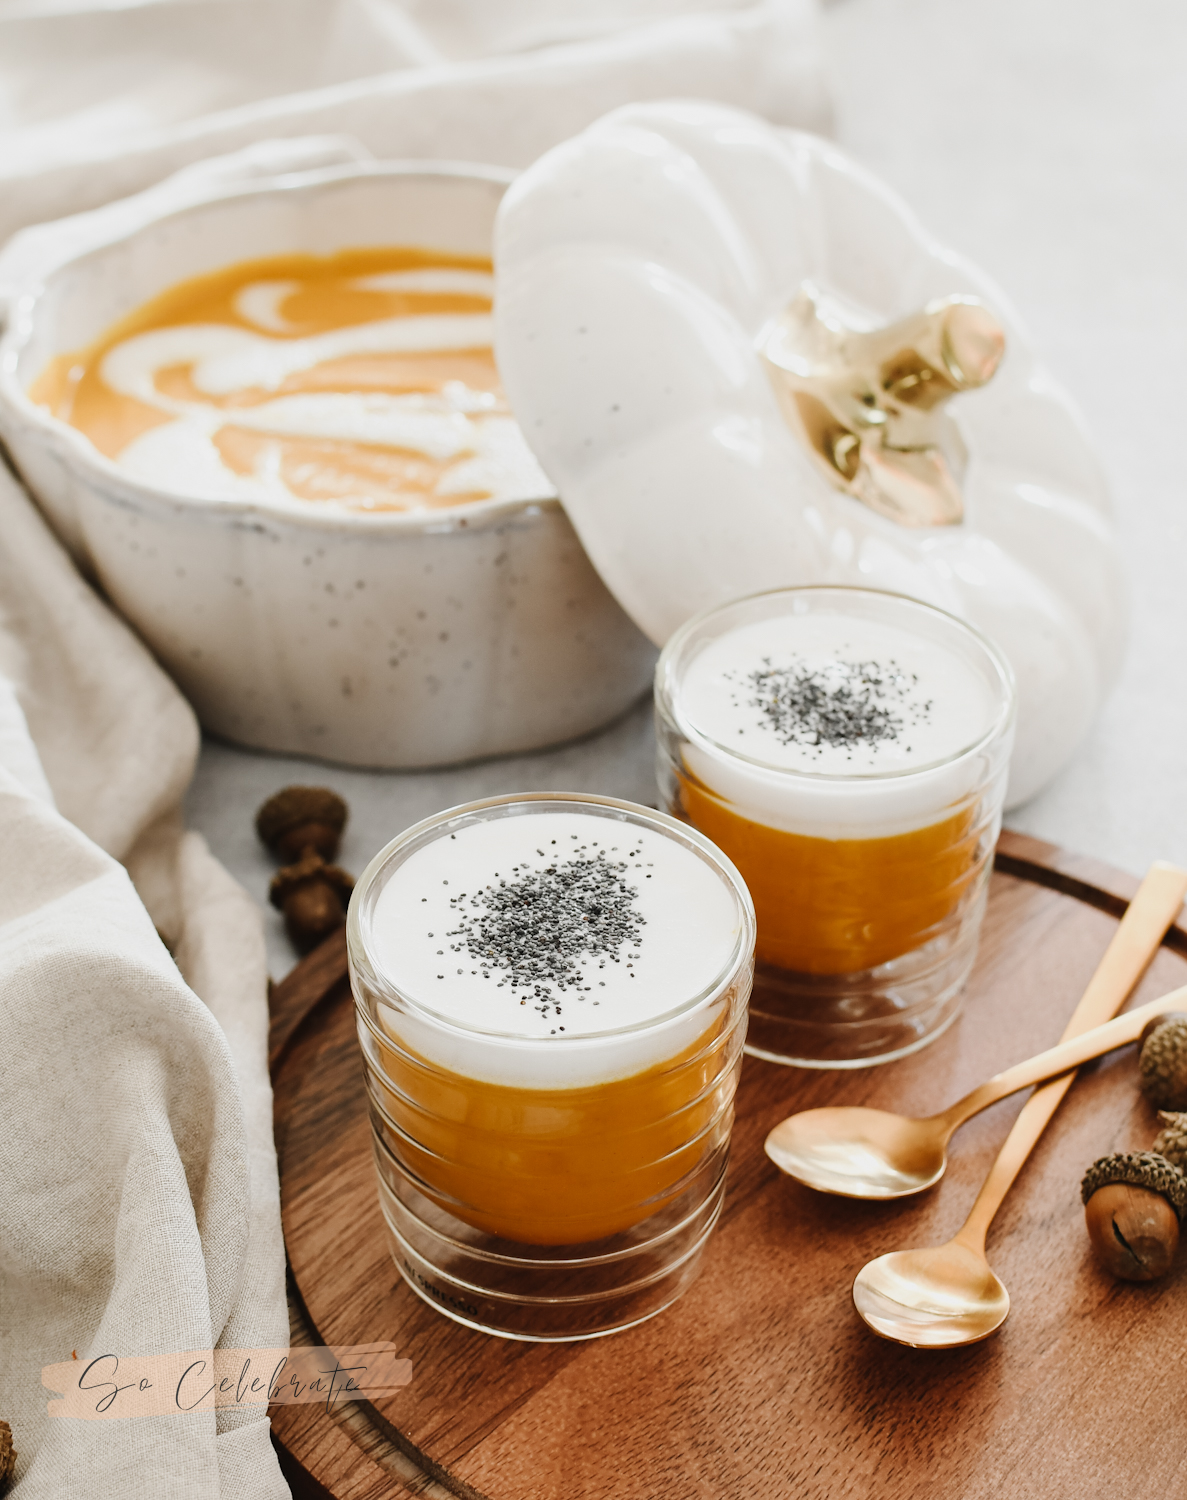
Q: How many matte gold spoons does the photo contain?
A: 2